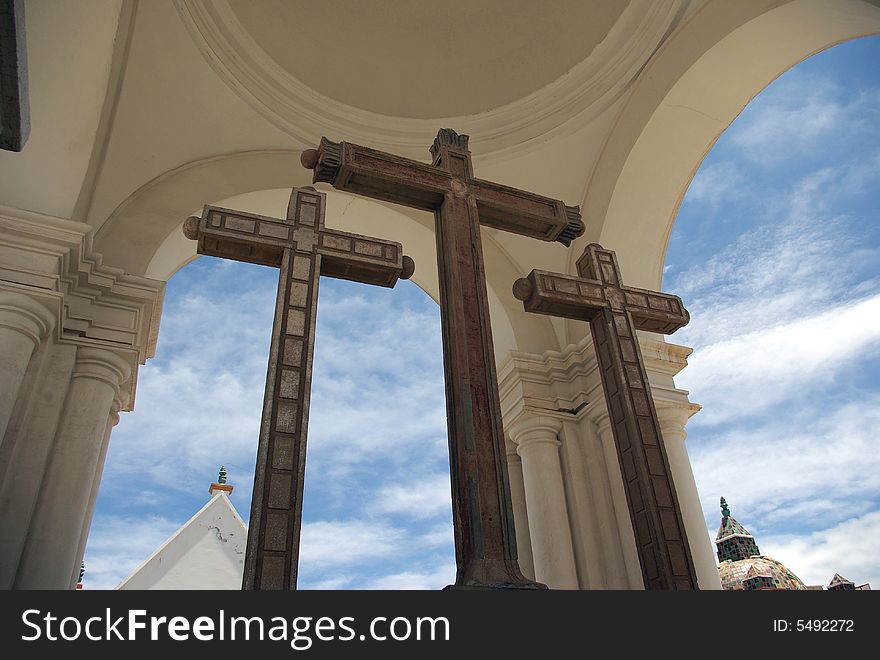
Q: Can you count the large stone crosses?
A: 3